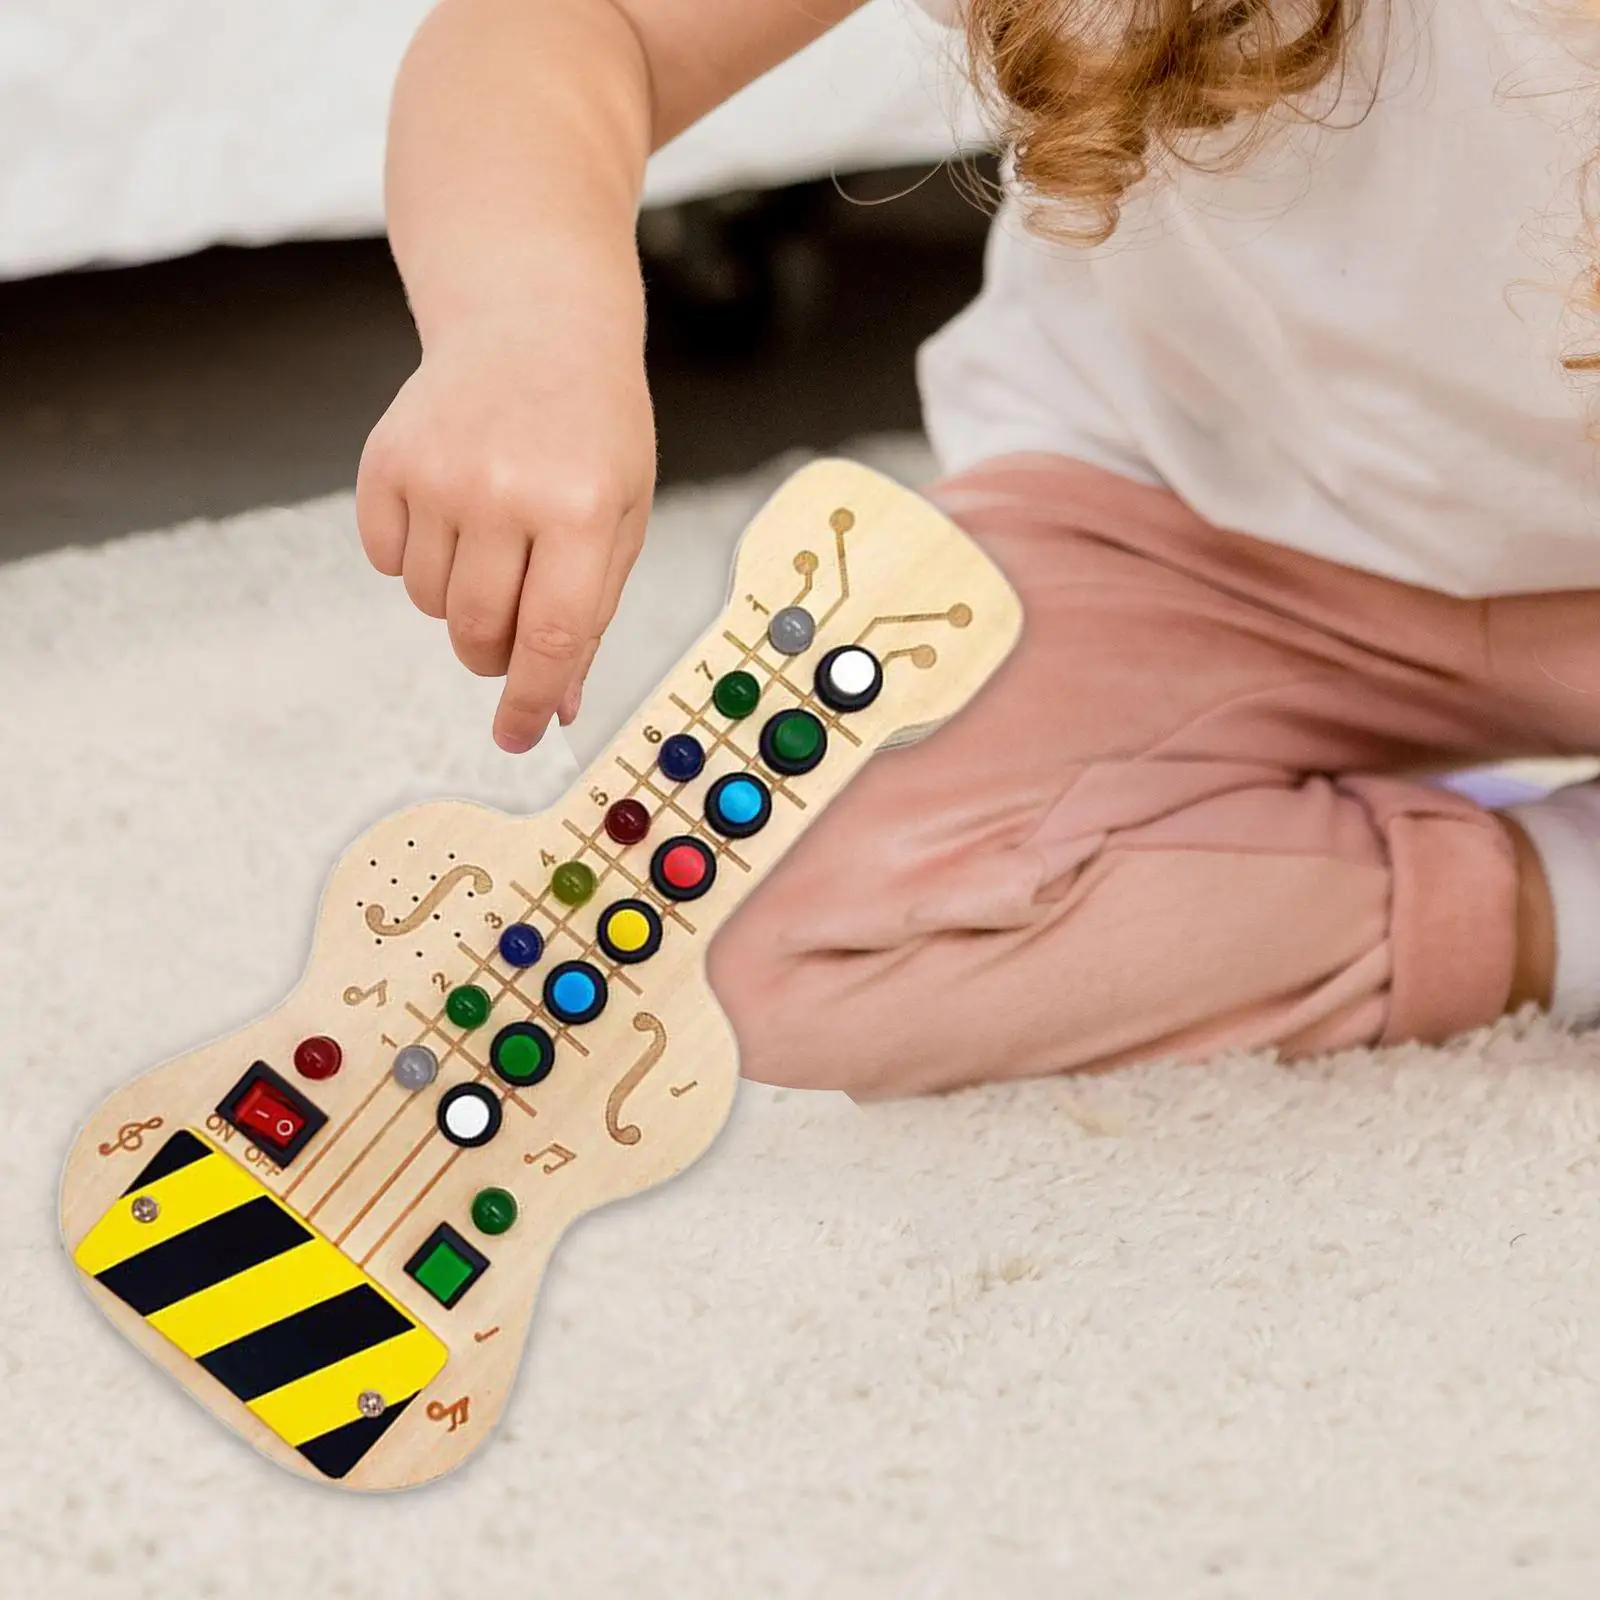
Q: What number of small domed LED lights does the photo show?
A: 10